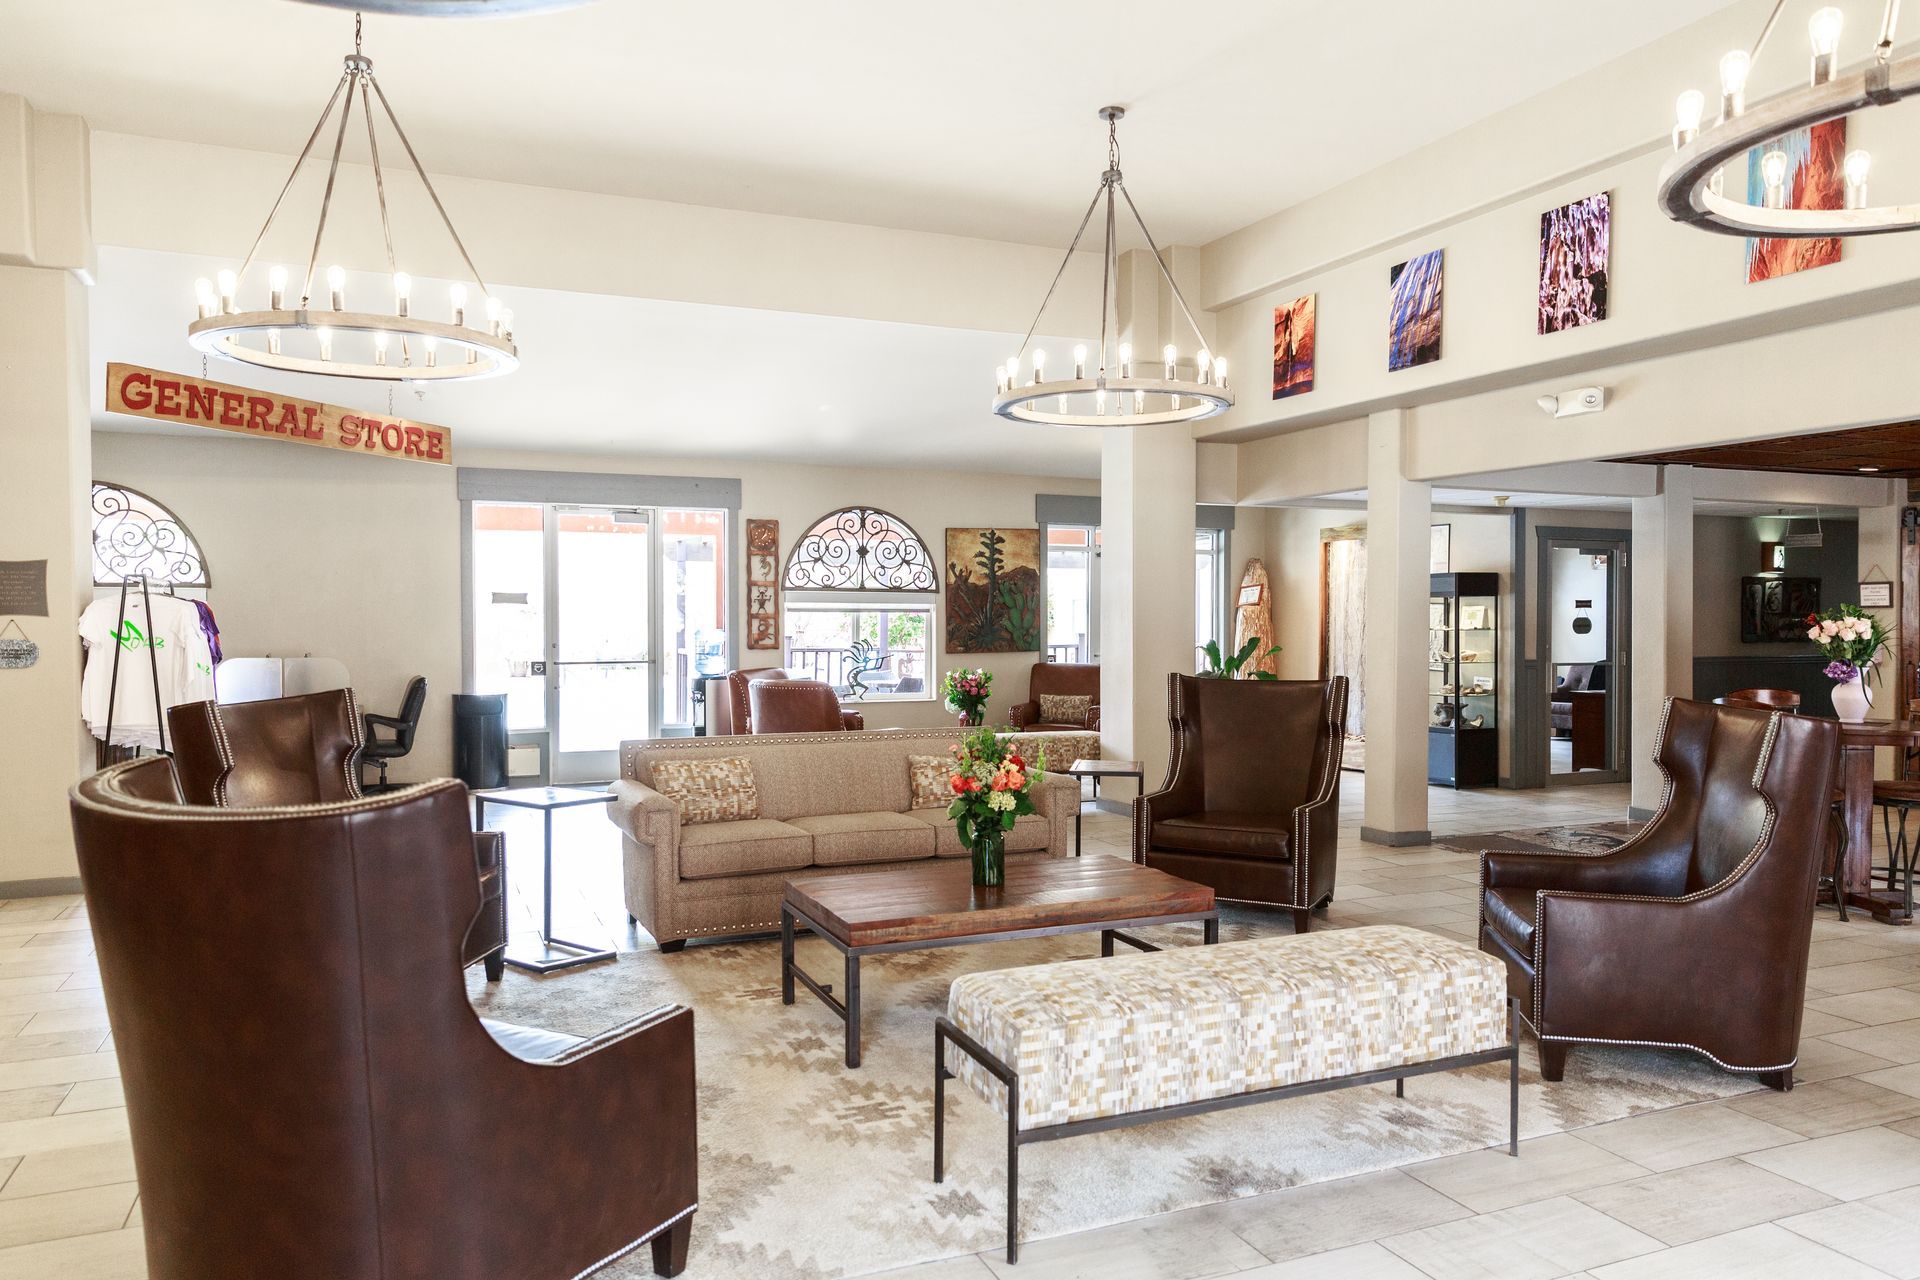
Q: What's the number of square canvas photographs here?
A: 4